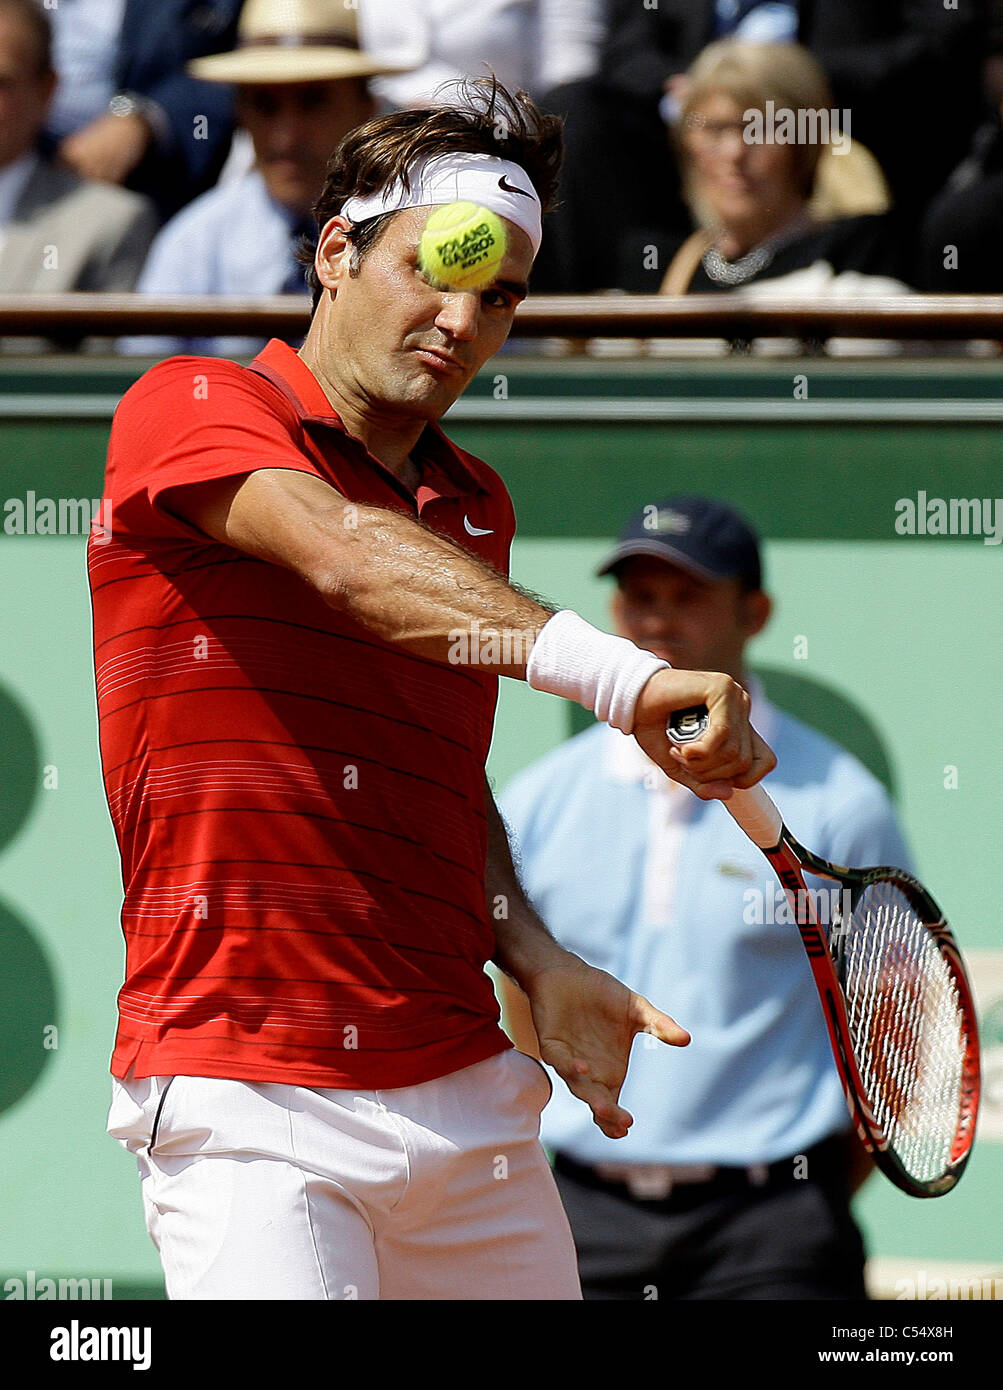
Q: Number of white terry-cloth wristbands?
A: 1